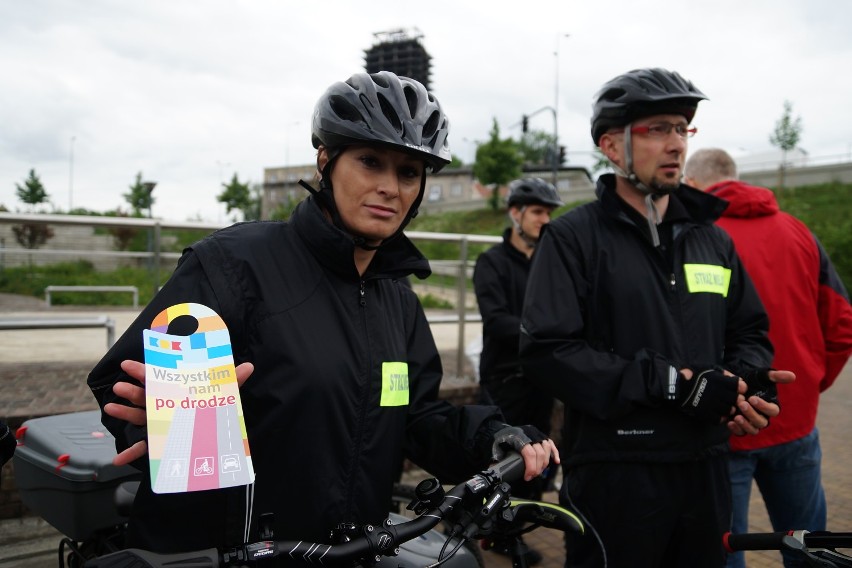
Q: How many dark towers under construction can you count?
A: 1